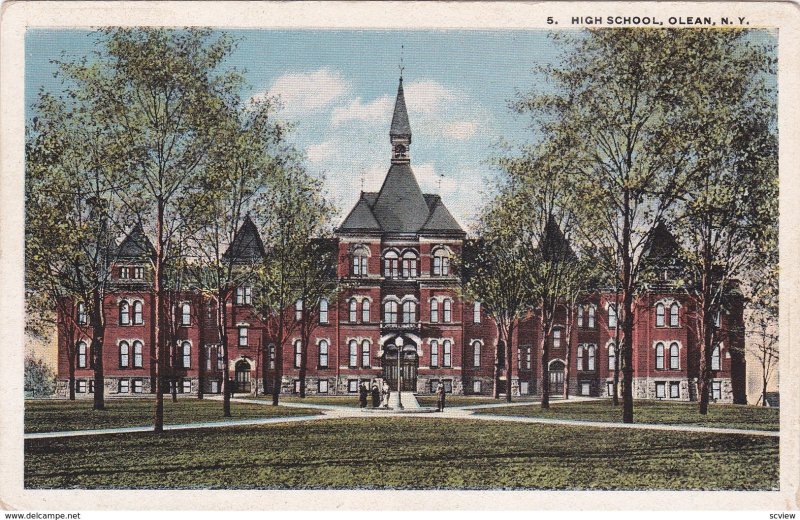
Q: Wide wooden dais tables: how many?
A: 0